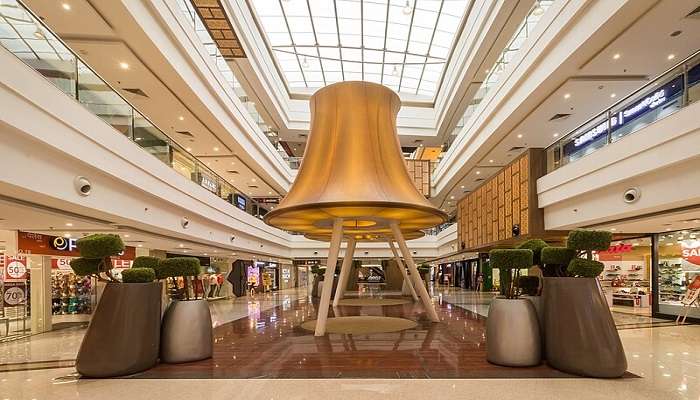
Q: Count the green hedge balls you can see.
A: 10